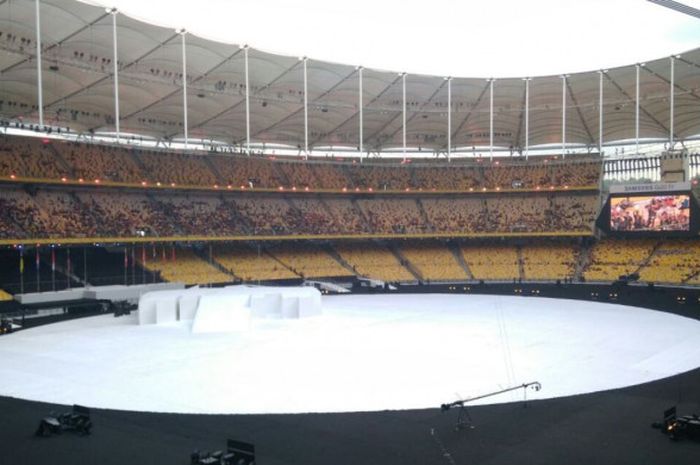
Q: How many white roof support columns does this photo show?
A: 14